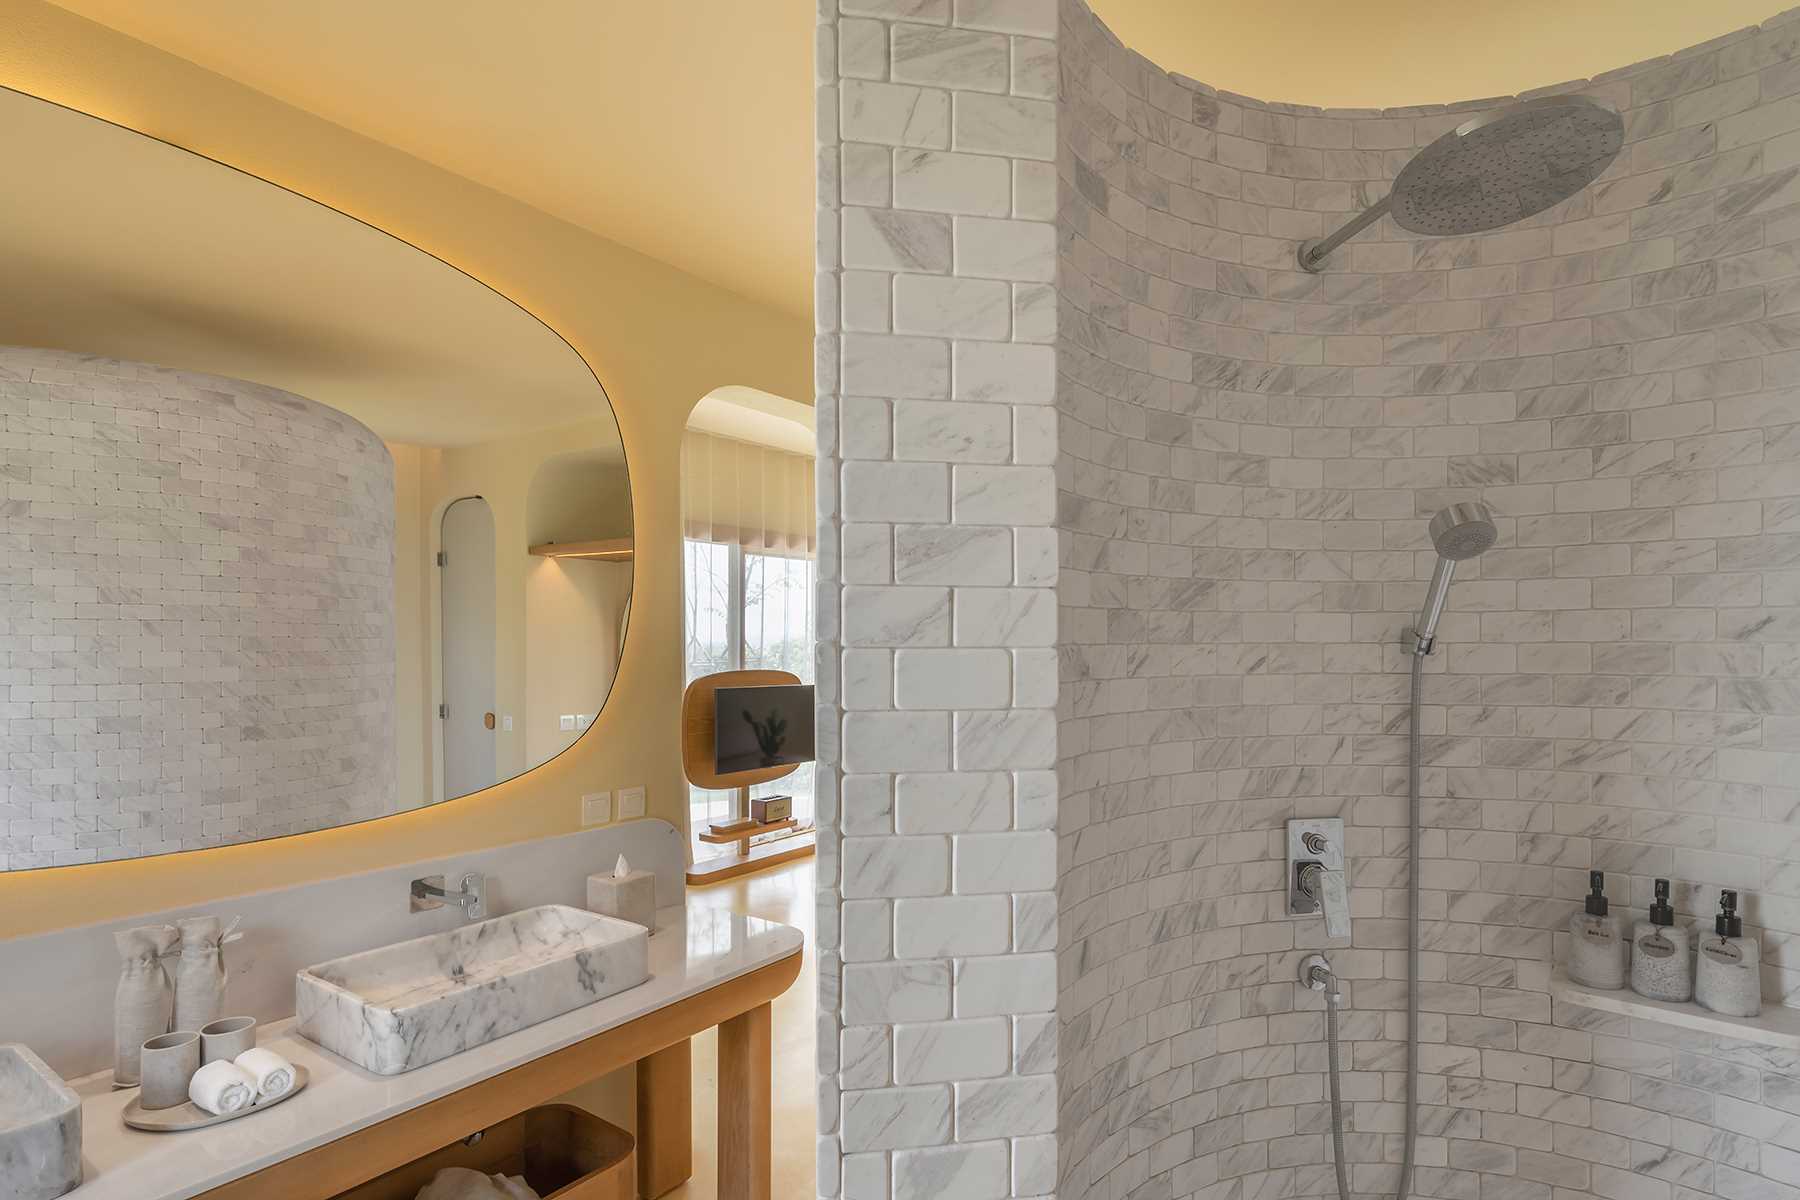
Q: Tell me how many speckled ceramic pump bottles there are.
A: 3